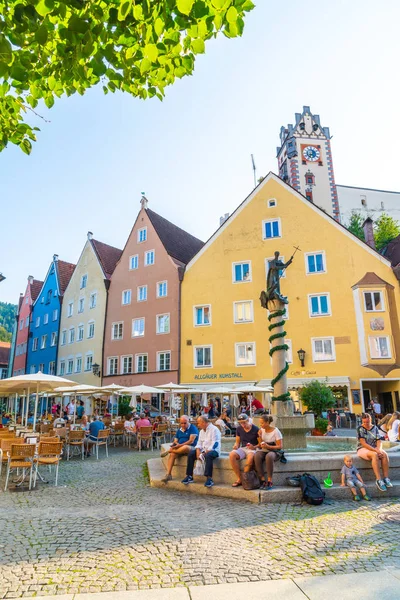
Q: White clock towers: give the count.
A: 1